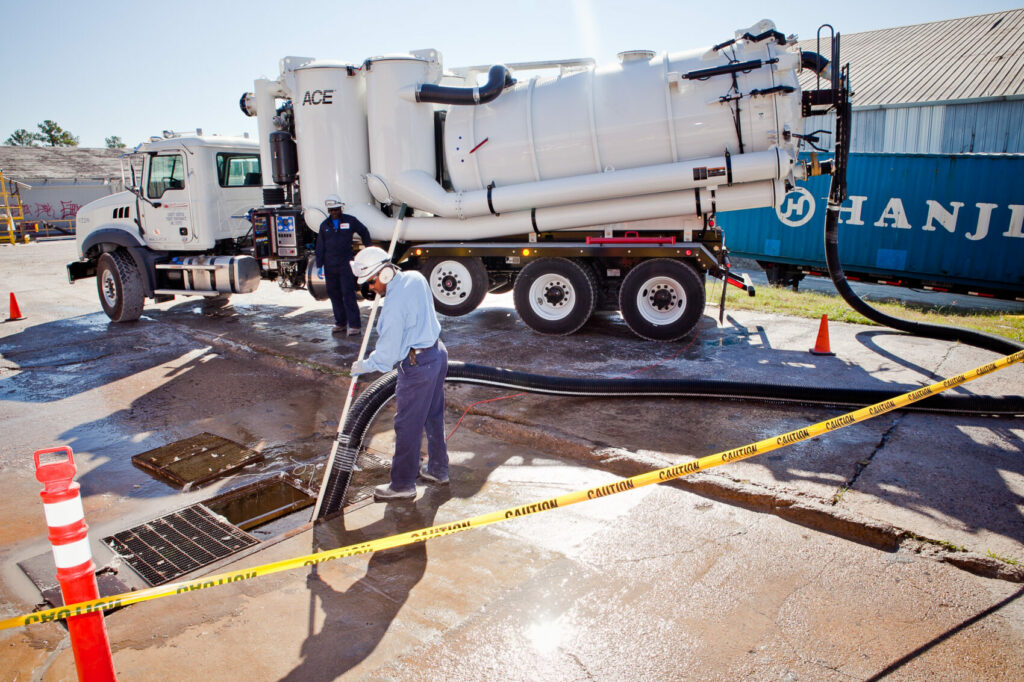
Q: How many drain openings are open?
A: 1